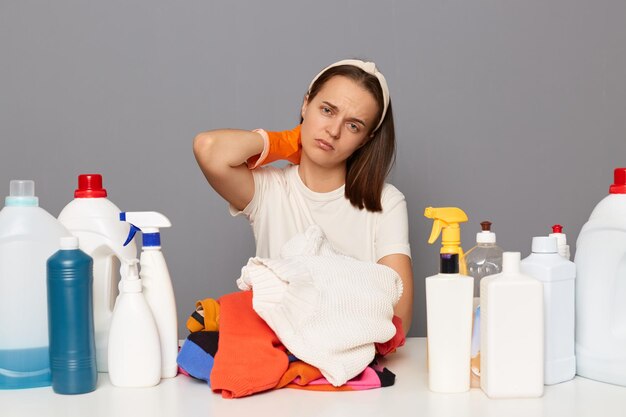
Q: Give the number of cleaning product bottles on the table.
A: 12